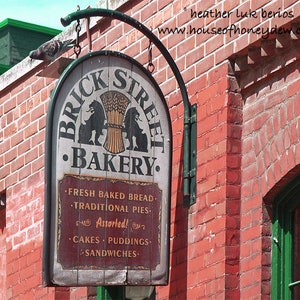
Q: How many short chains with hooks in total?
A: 2